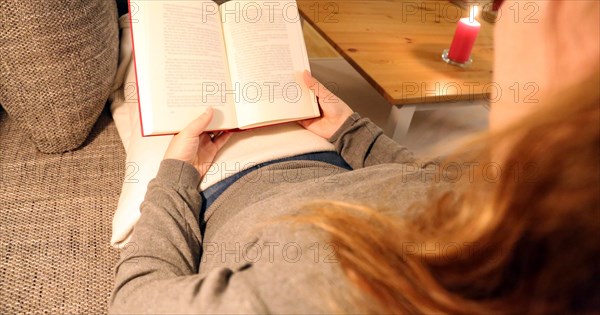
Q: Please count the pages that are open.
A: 2